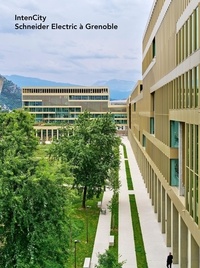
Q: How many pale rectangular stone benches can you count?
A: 3